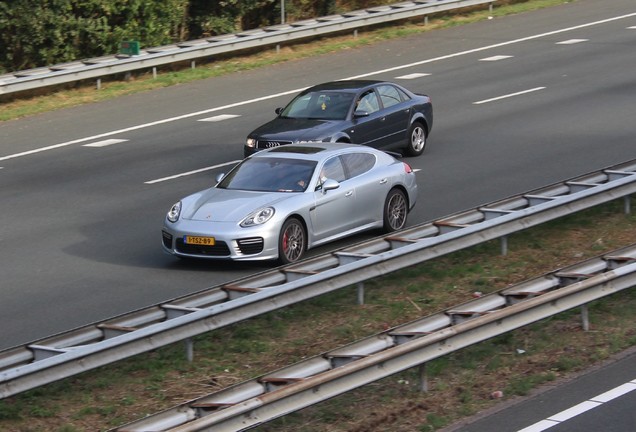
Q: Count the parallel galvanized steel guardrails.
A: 3